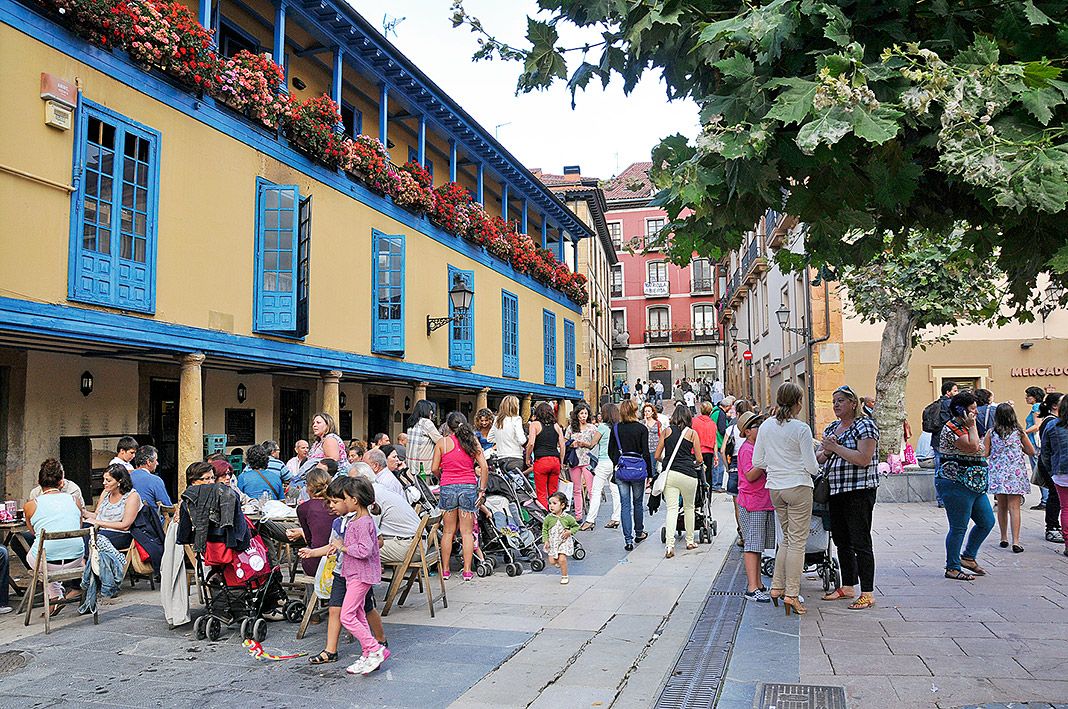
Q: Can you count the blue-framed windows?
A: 7